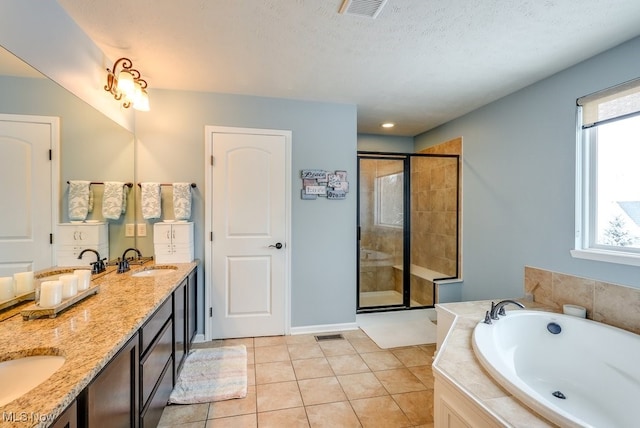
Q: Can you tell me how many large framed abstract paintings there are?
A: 0